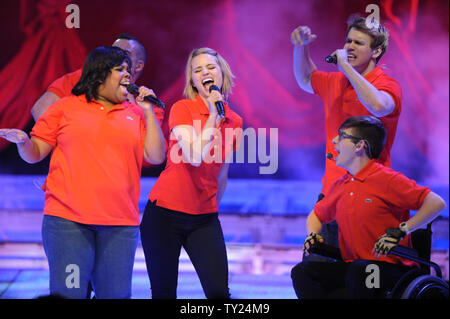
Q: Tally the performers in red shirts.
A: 5